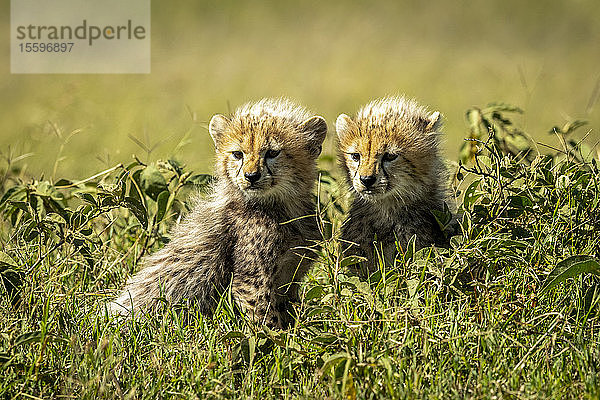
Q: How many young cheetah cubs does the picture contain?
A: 2